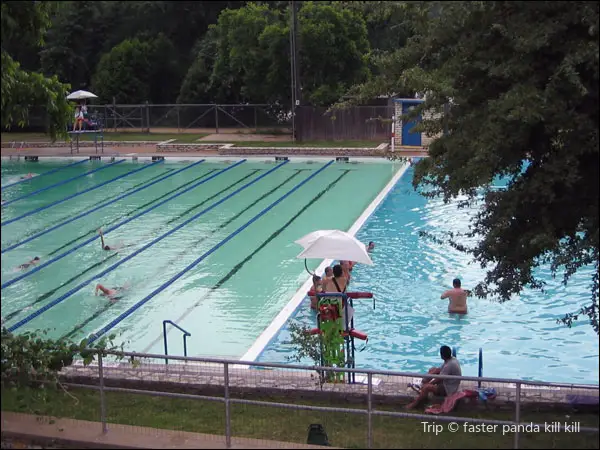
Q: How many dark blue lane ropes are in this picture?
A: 7